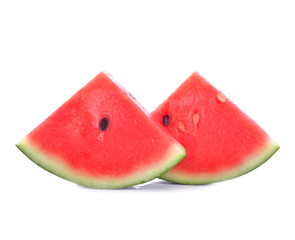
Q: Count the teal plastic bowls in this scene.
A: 0